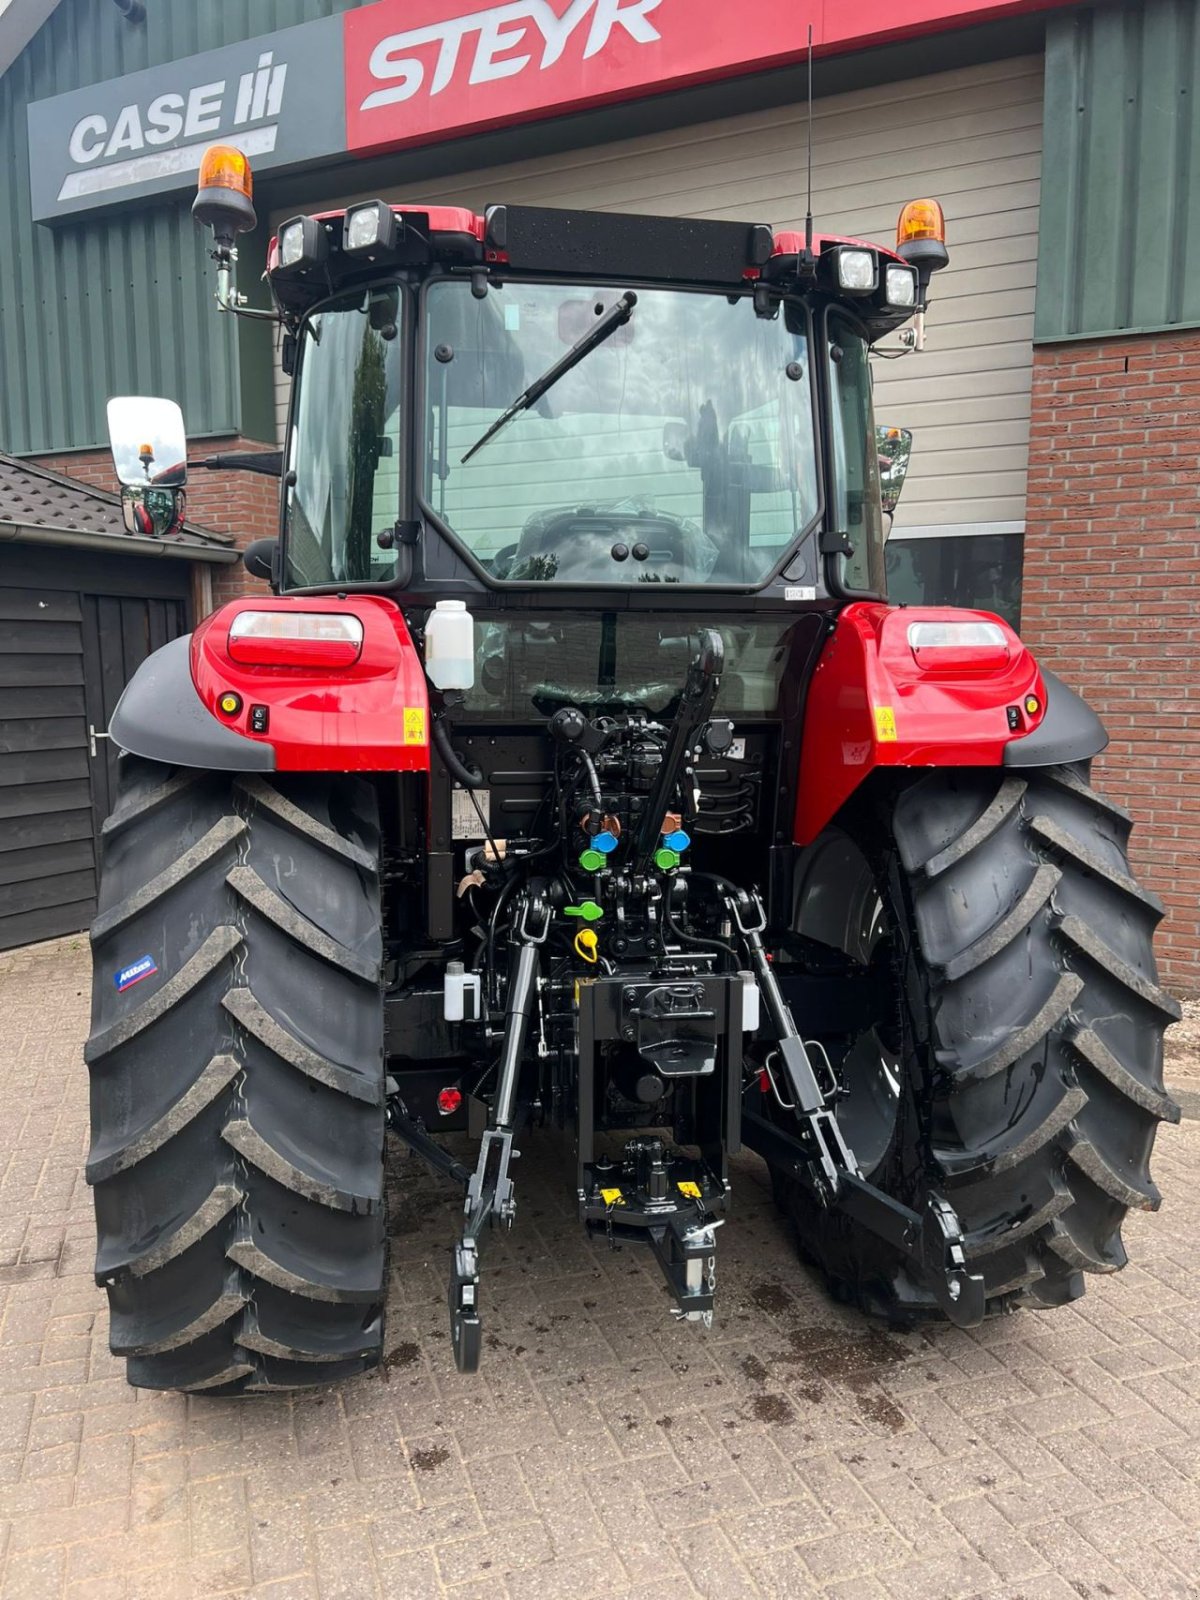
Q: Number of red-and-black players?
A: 0